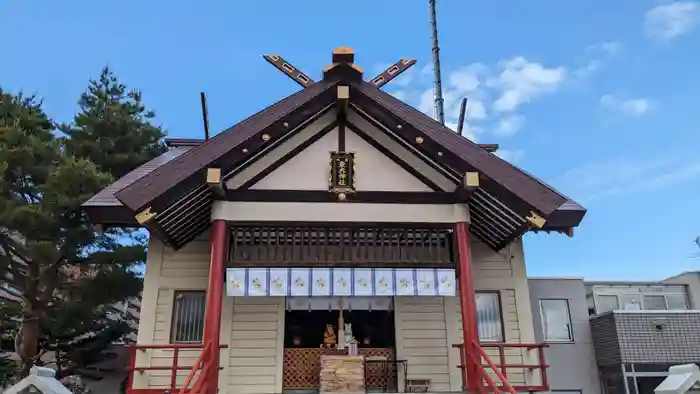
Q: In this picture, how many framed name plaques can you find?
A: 1